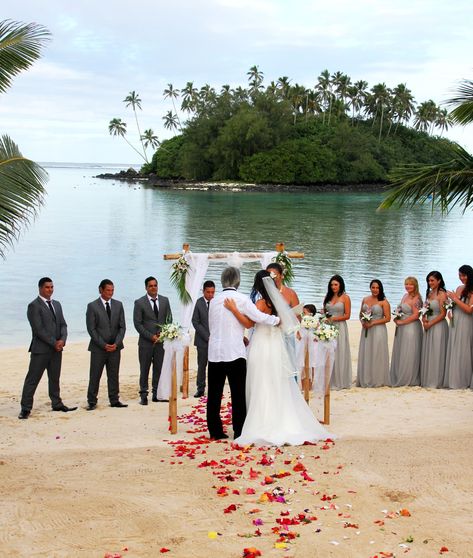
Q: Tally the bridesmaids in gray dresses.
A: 5